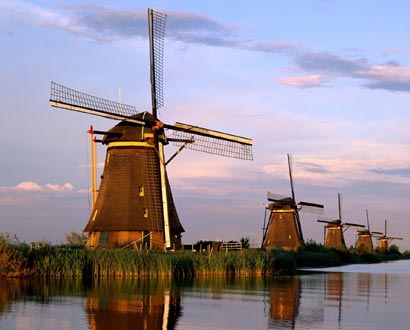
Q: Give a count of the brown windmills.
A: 5